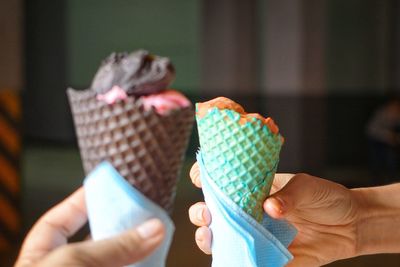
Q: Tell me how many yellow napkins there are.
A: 0